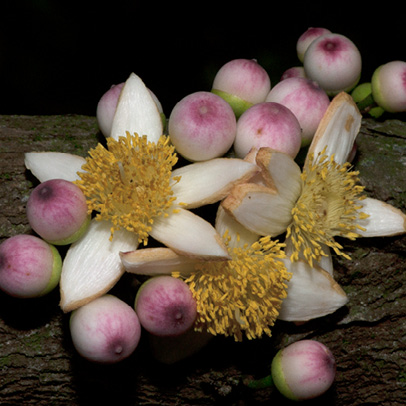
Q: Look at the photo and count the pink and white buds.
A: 14